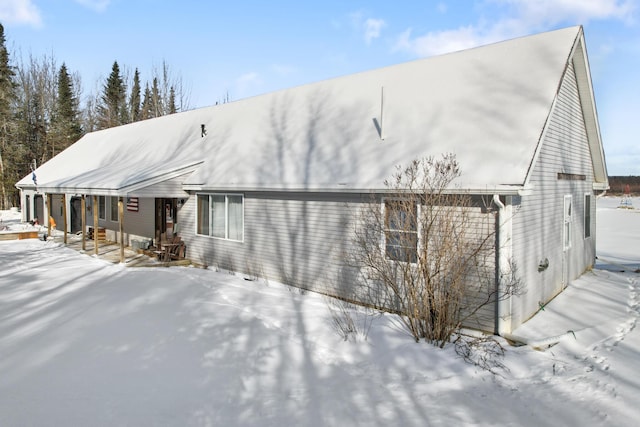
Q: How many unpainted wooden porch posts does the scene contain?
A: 5